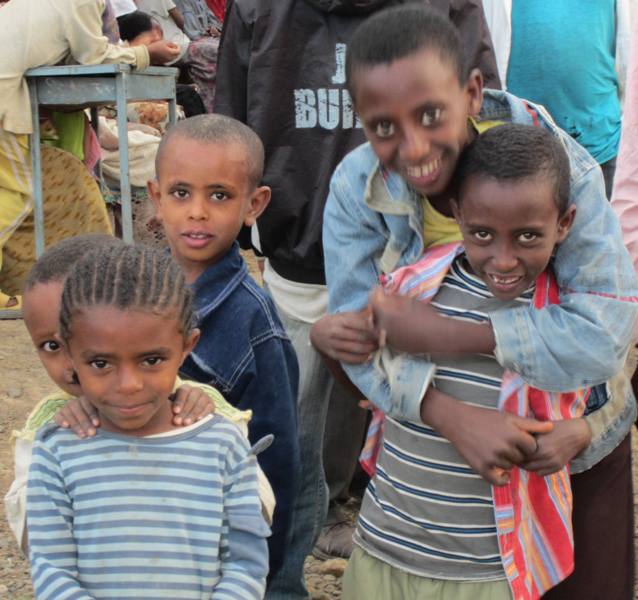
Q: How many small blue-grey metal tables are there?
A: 1